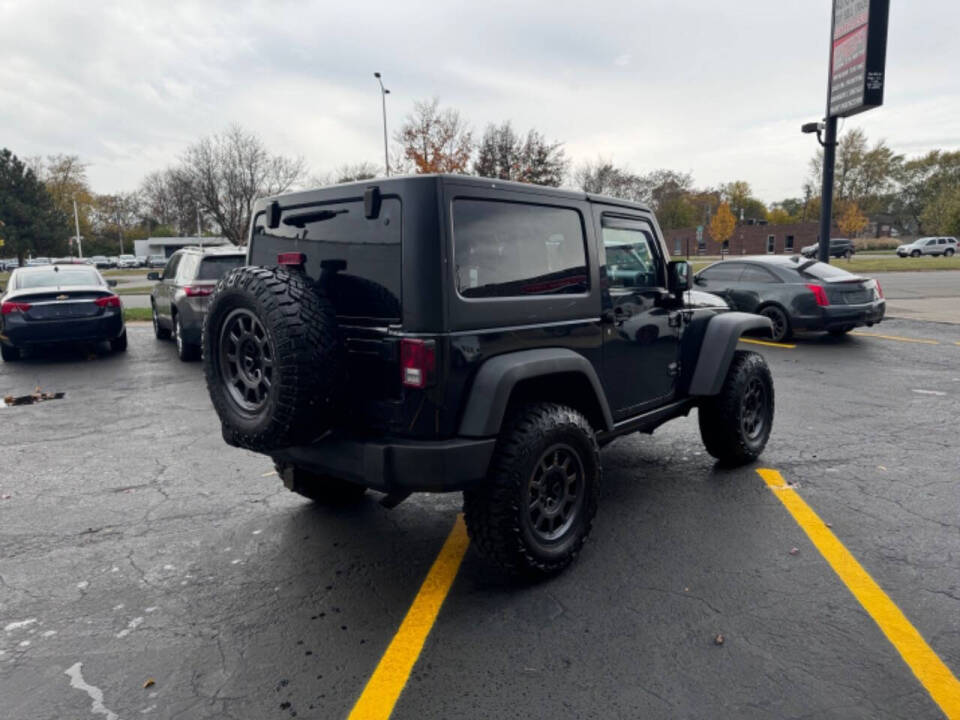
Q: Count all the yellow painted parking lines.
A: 4